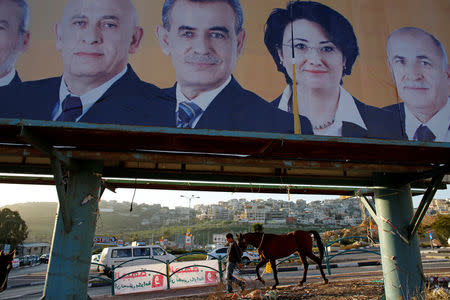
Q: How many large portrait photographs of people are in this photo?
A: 5